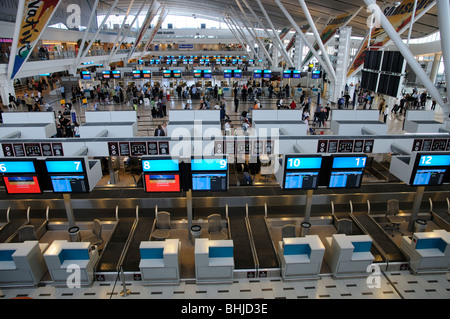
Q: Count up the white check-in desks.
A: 7